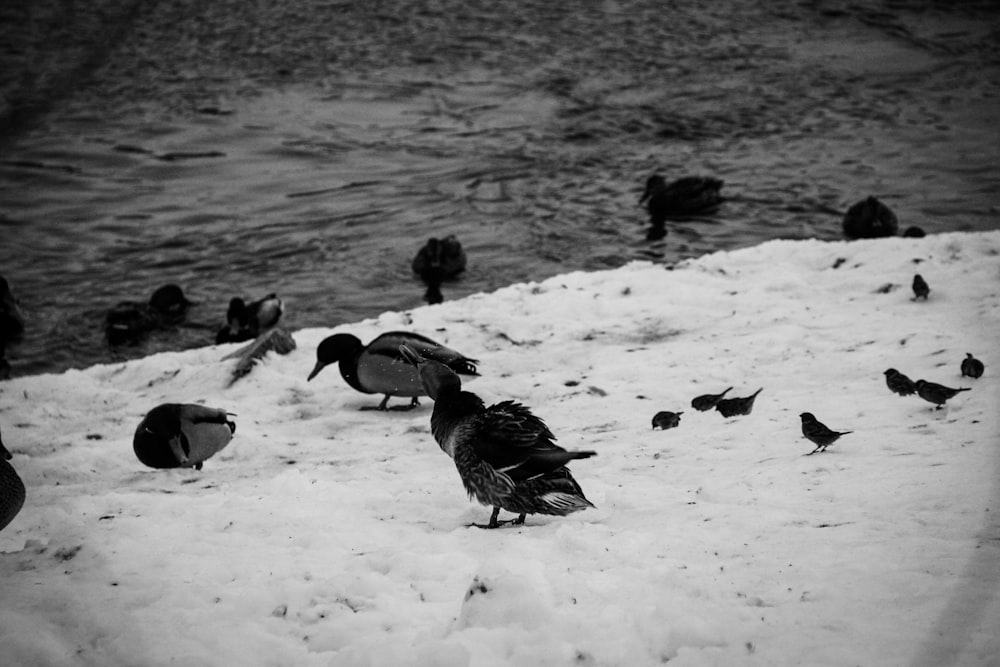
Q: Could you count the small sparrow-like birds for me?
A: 8